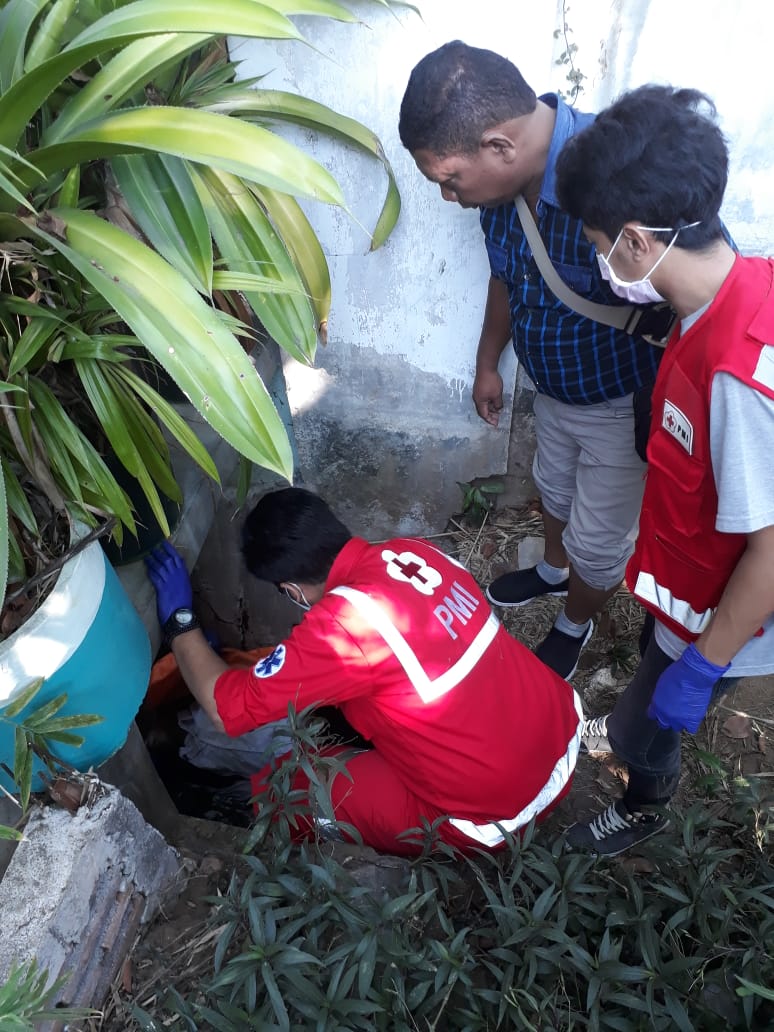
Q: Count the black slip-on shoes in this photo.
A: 2